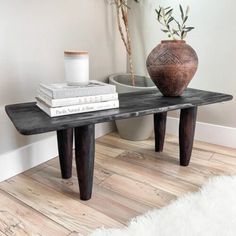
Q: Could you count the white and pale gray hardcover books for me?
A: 3